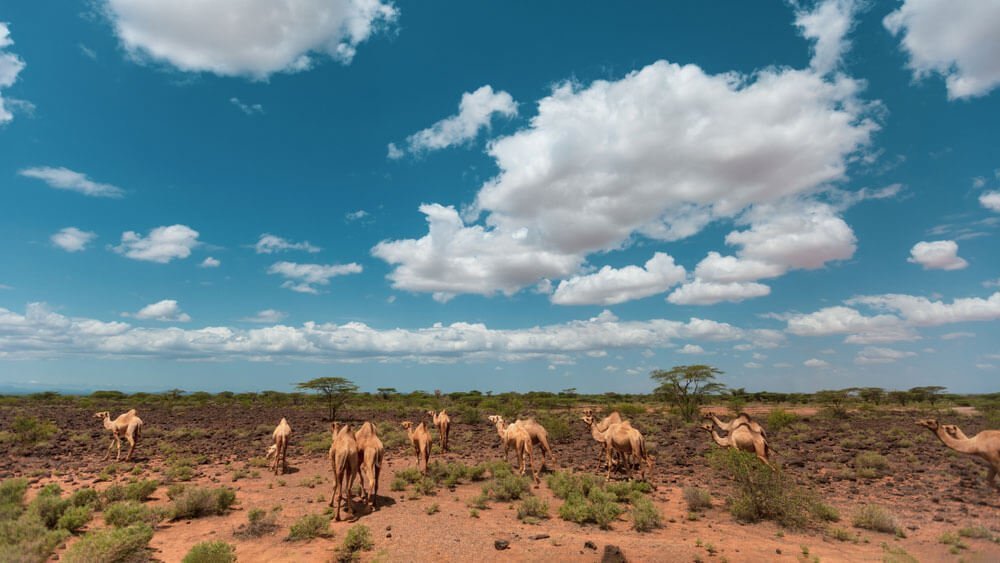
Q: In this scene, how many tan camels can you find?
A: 14